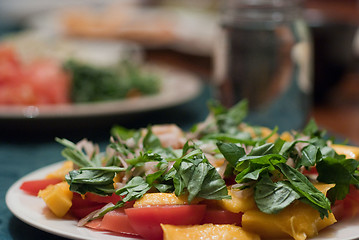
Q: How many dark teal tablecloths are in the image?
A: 1